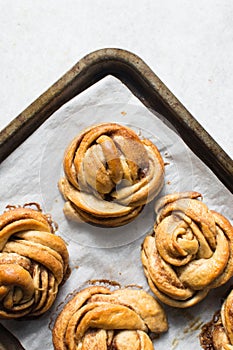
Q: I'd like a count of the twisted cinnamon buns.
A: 5